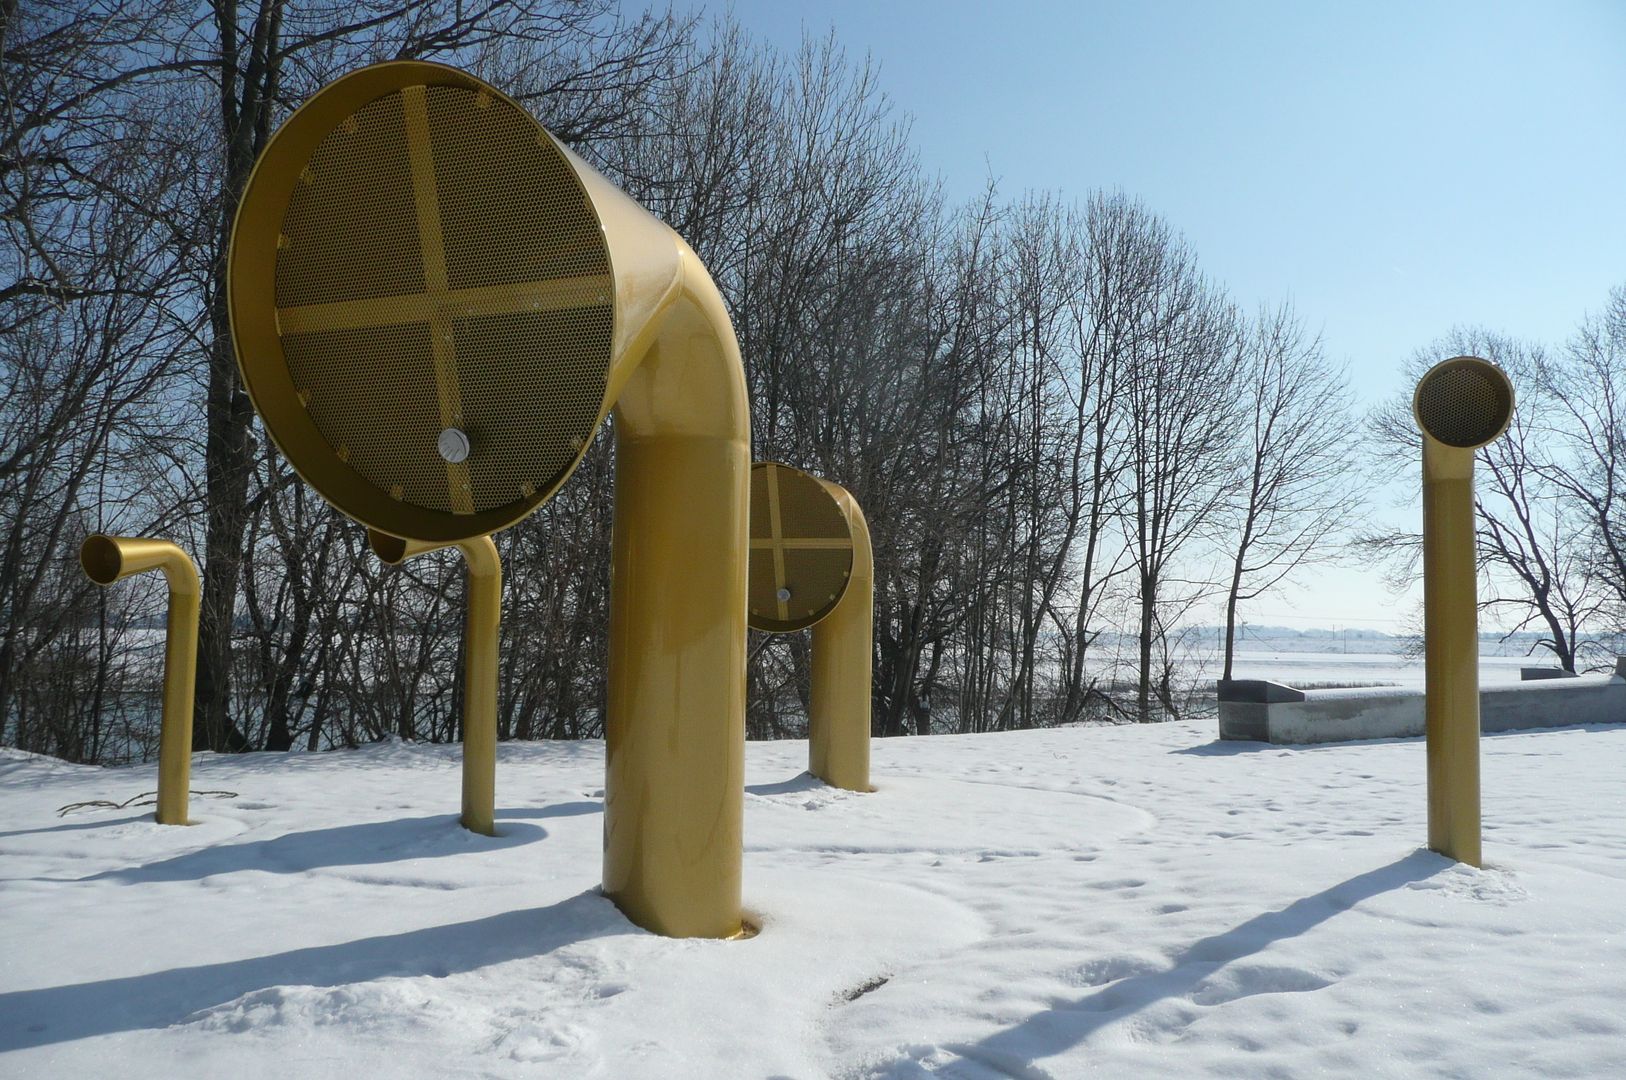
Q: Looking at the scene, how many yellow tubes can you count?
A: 5